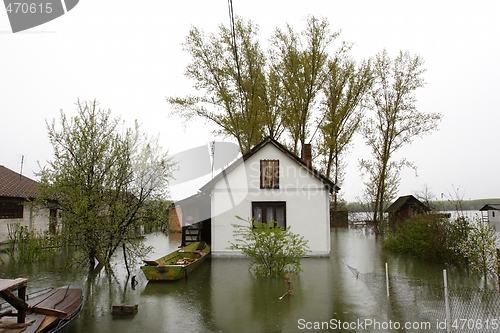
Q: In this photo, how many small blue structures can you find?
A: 0